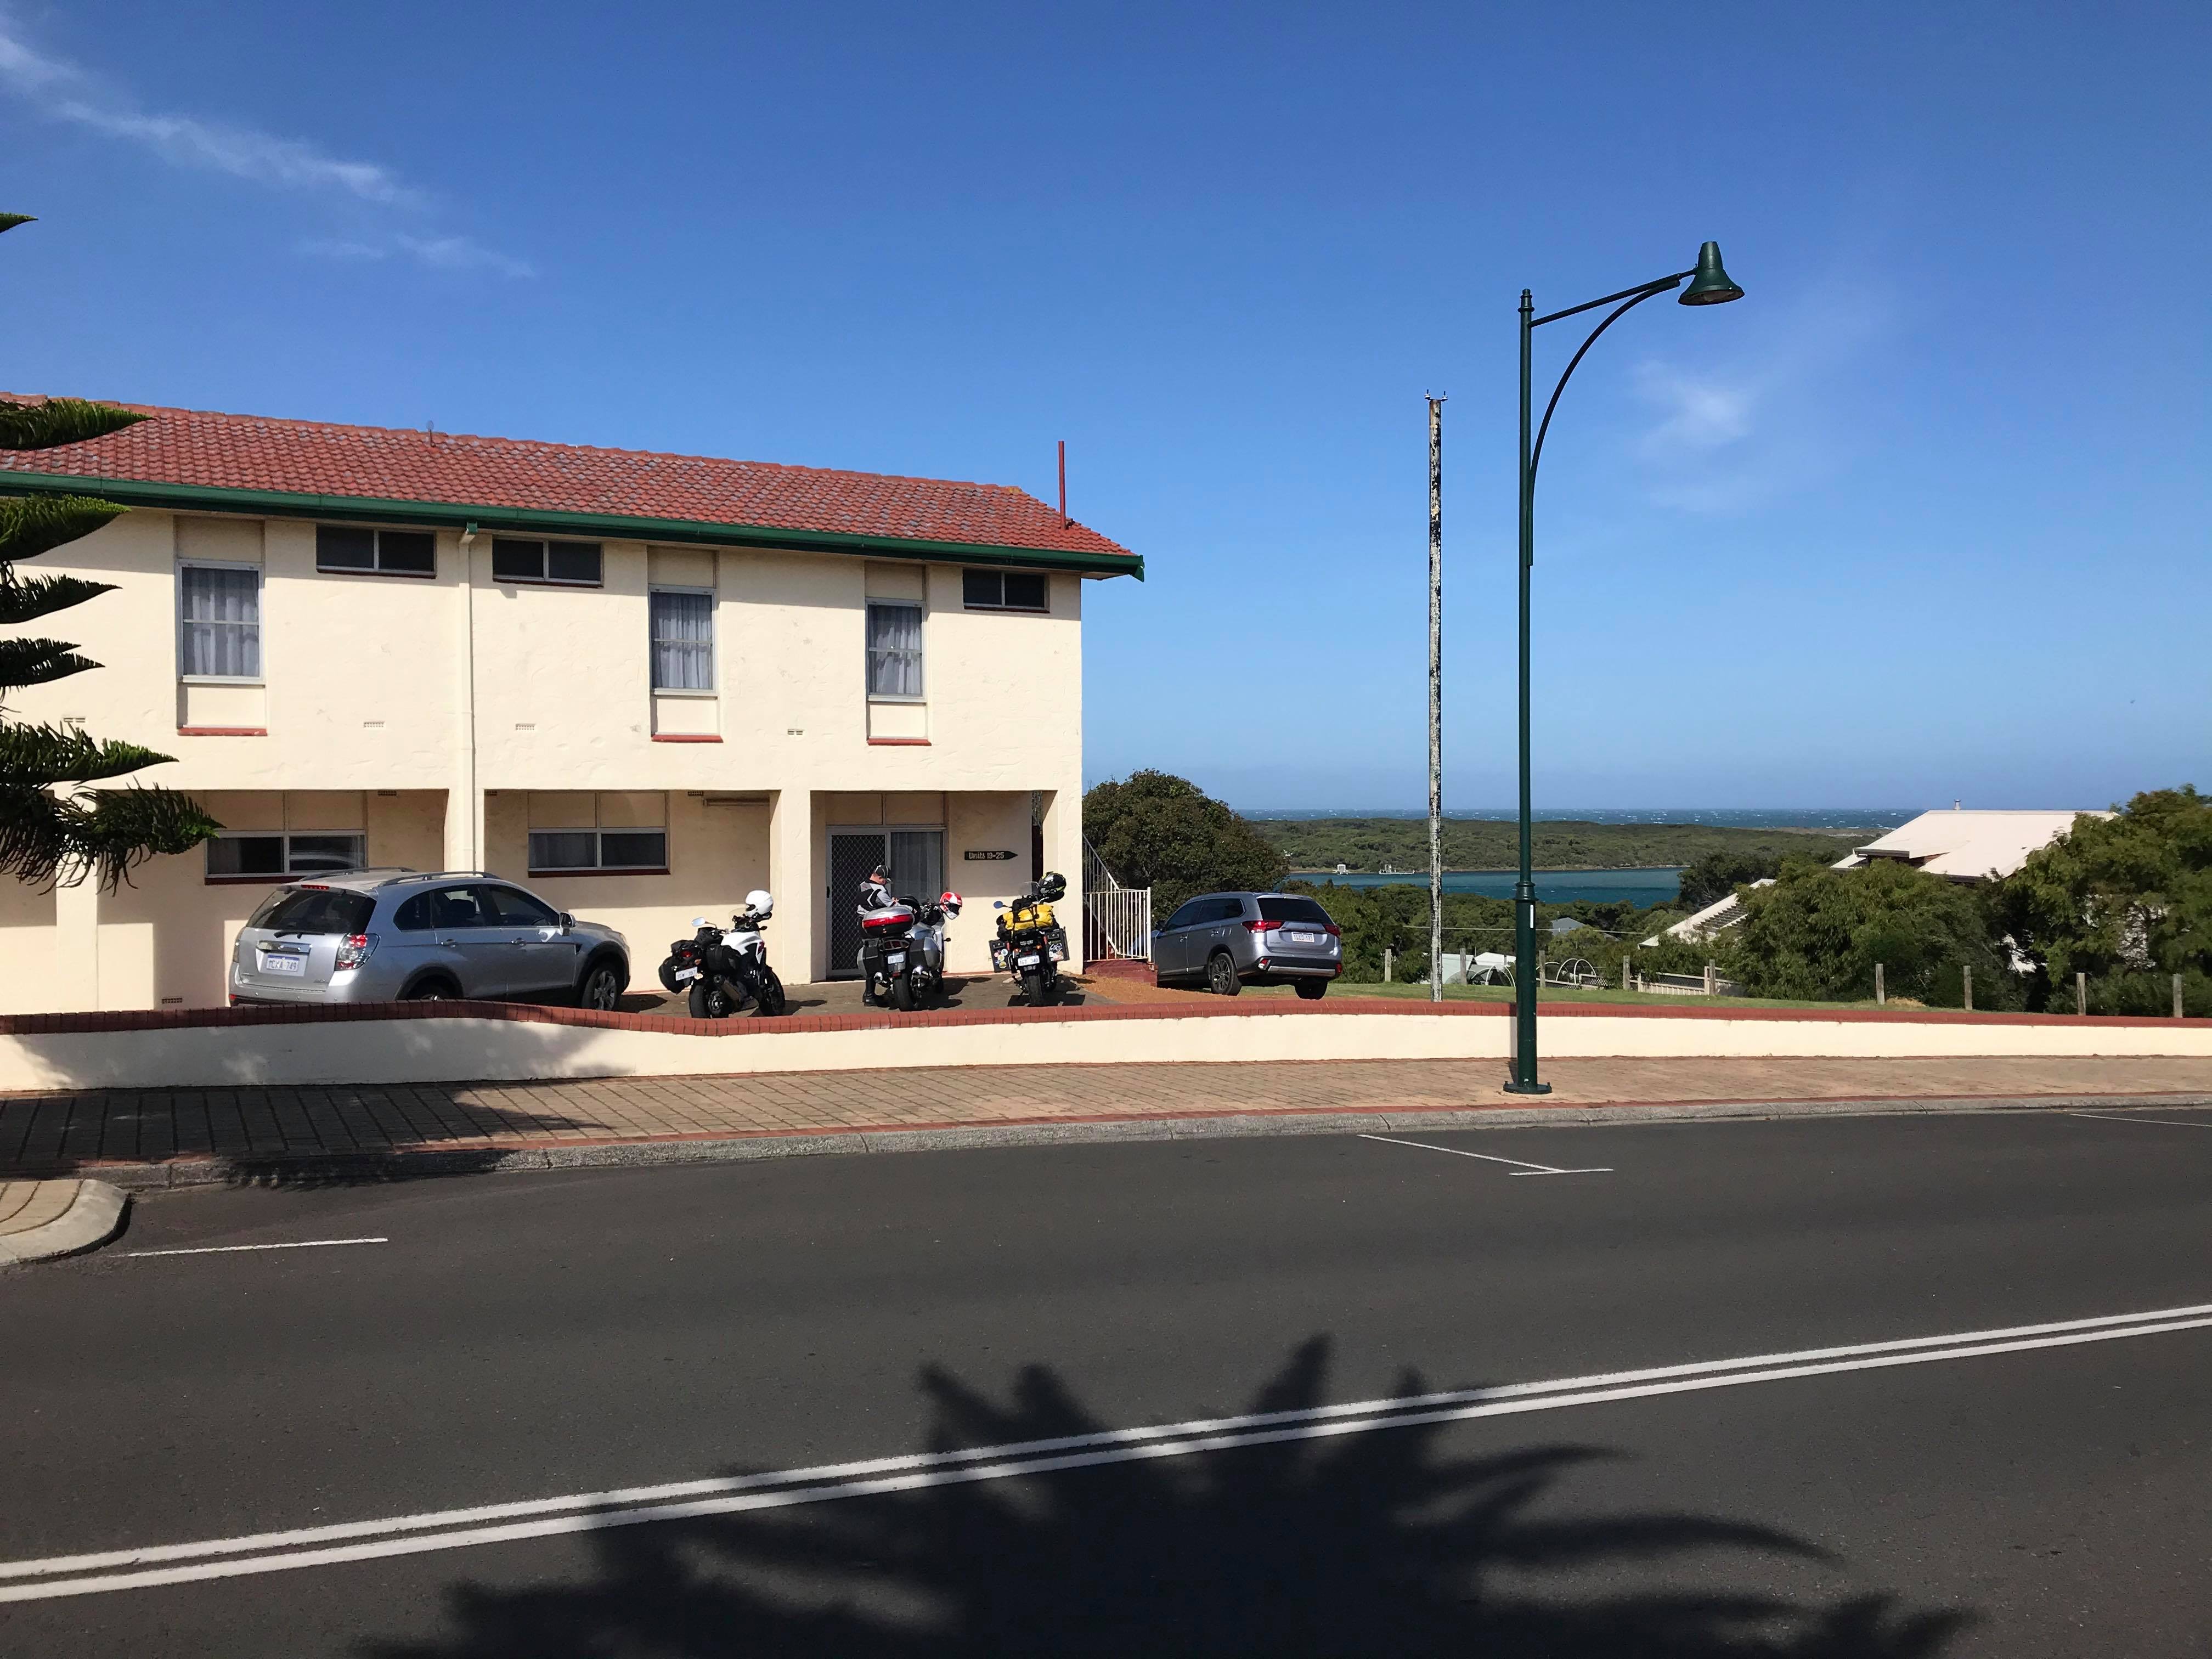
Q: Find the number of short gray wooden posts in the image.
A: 9